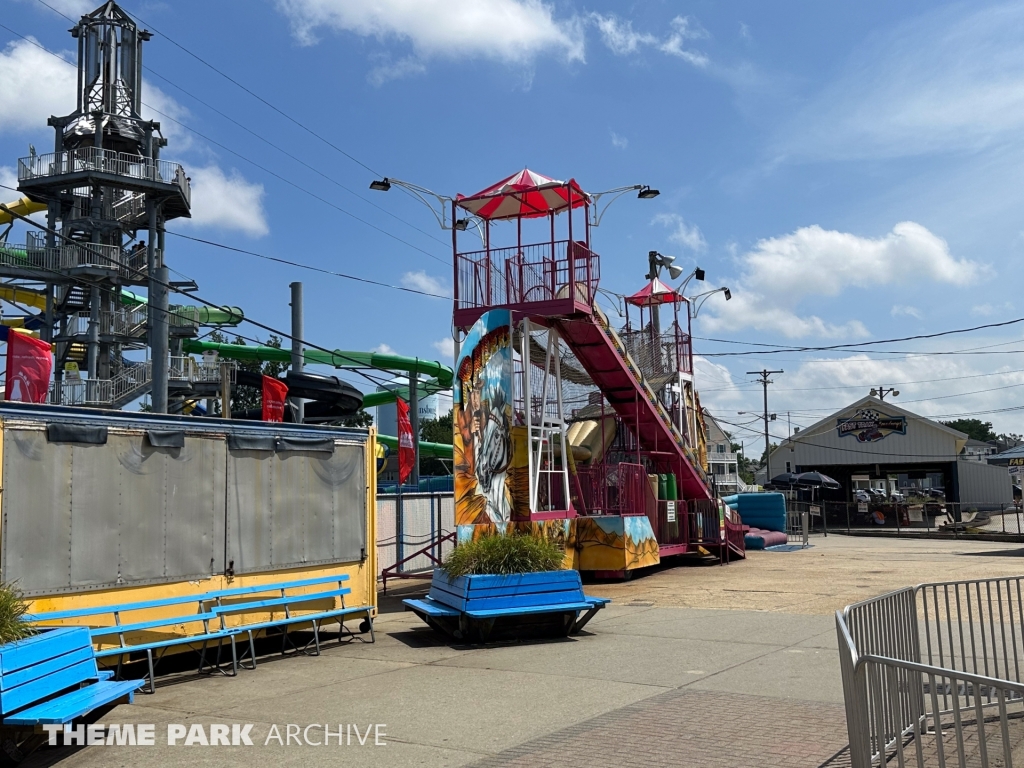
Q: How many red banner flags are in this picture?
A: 3